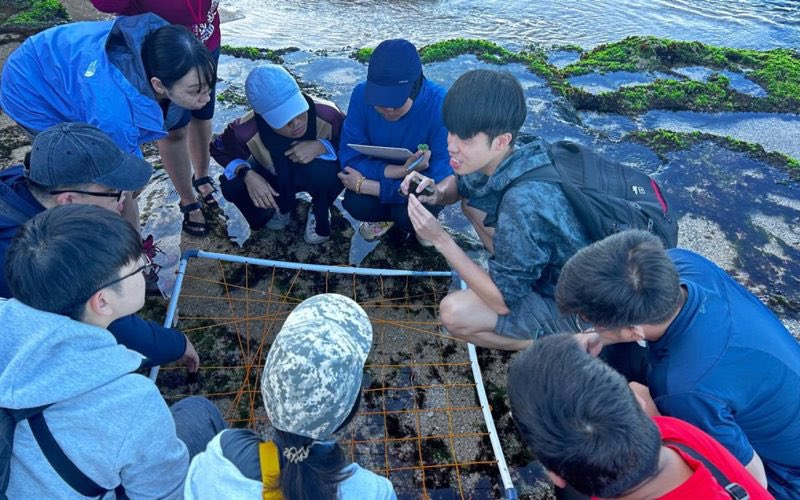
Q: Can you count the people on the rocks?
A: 10